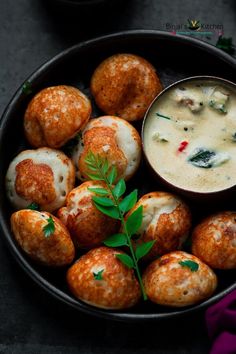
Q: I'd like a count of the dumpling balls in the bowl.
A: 10